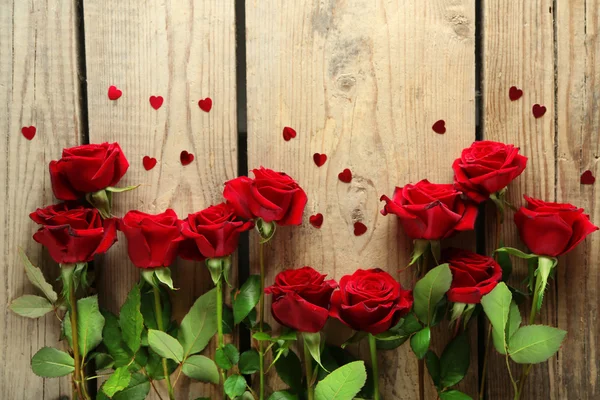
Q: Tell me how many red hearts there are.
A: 15